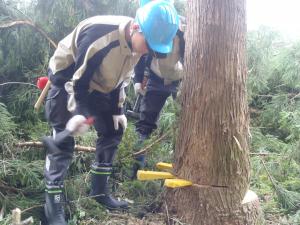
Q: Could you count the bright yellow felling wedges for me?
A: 3